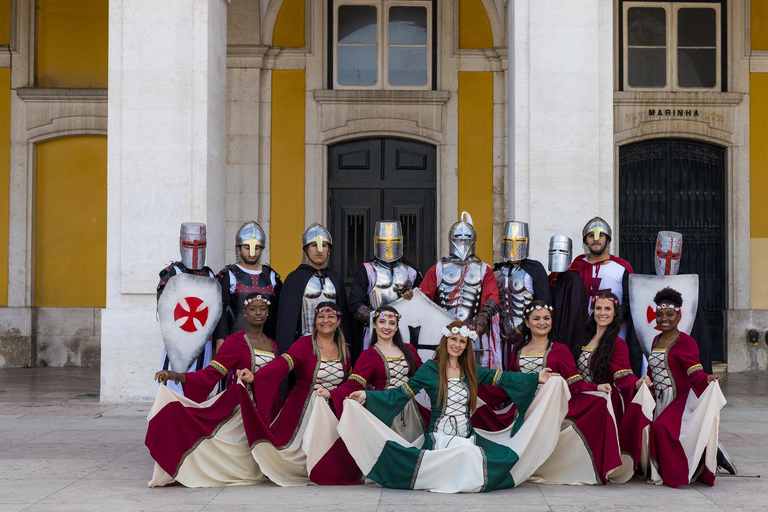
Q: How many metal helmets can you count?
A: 9